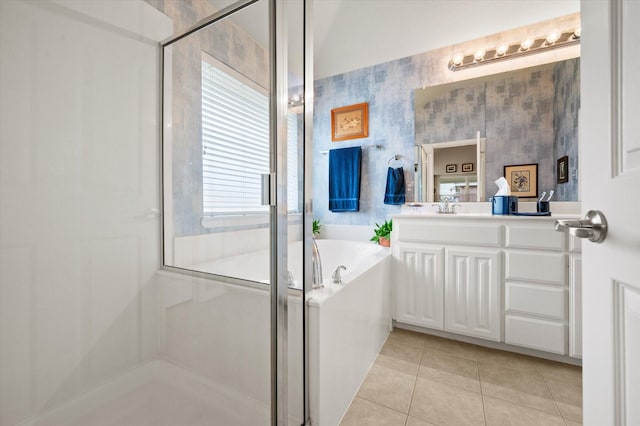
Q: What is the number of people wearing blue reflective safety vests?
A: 0